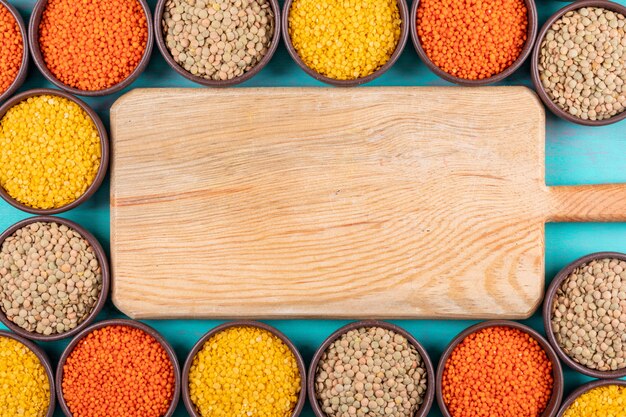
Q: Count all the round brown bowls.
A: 15